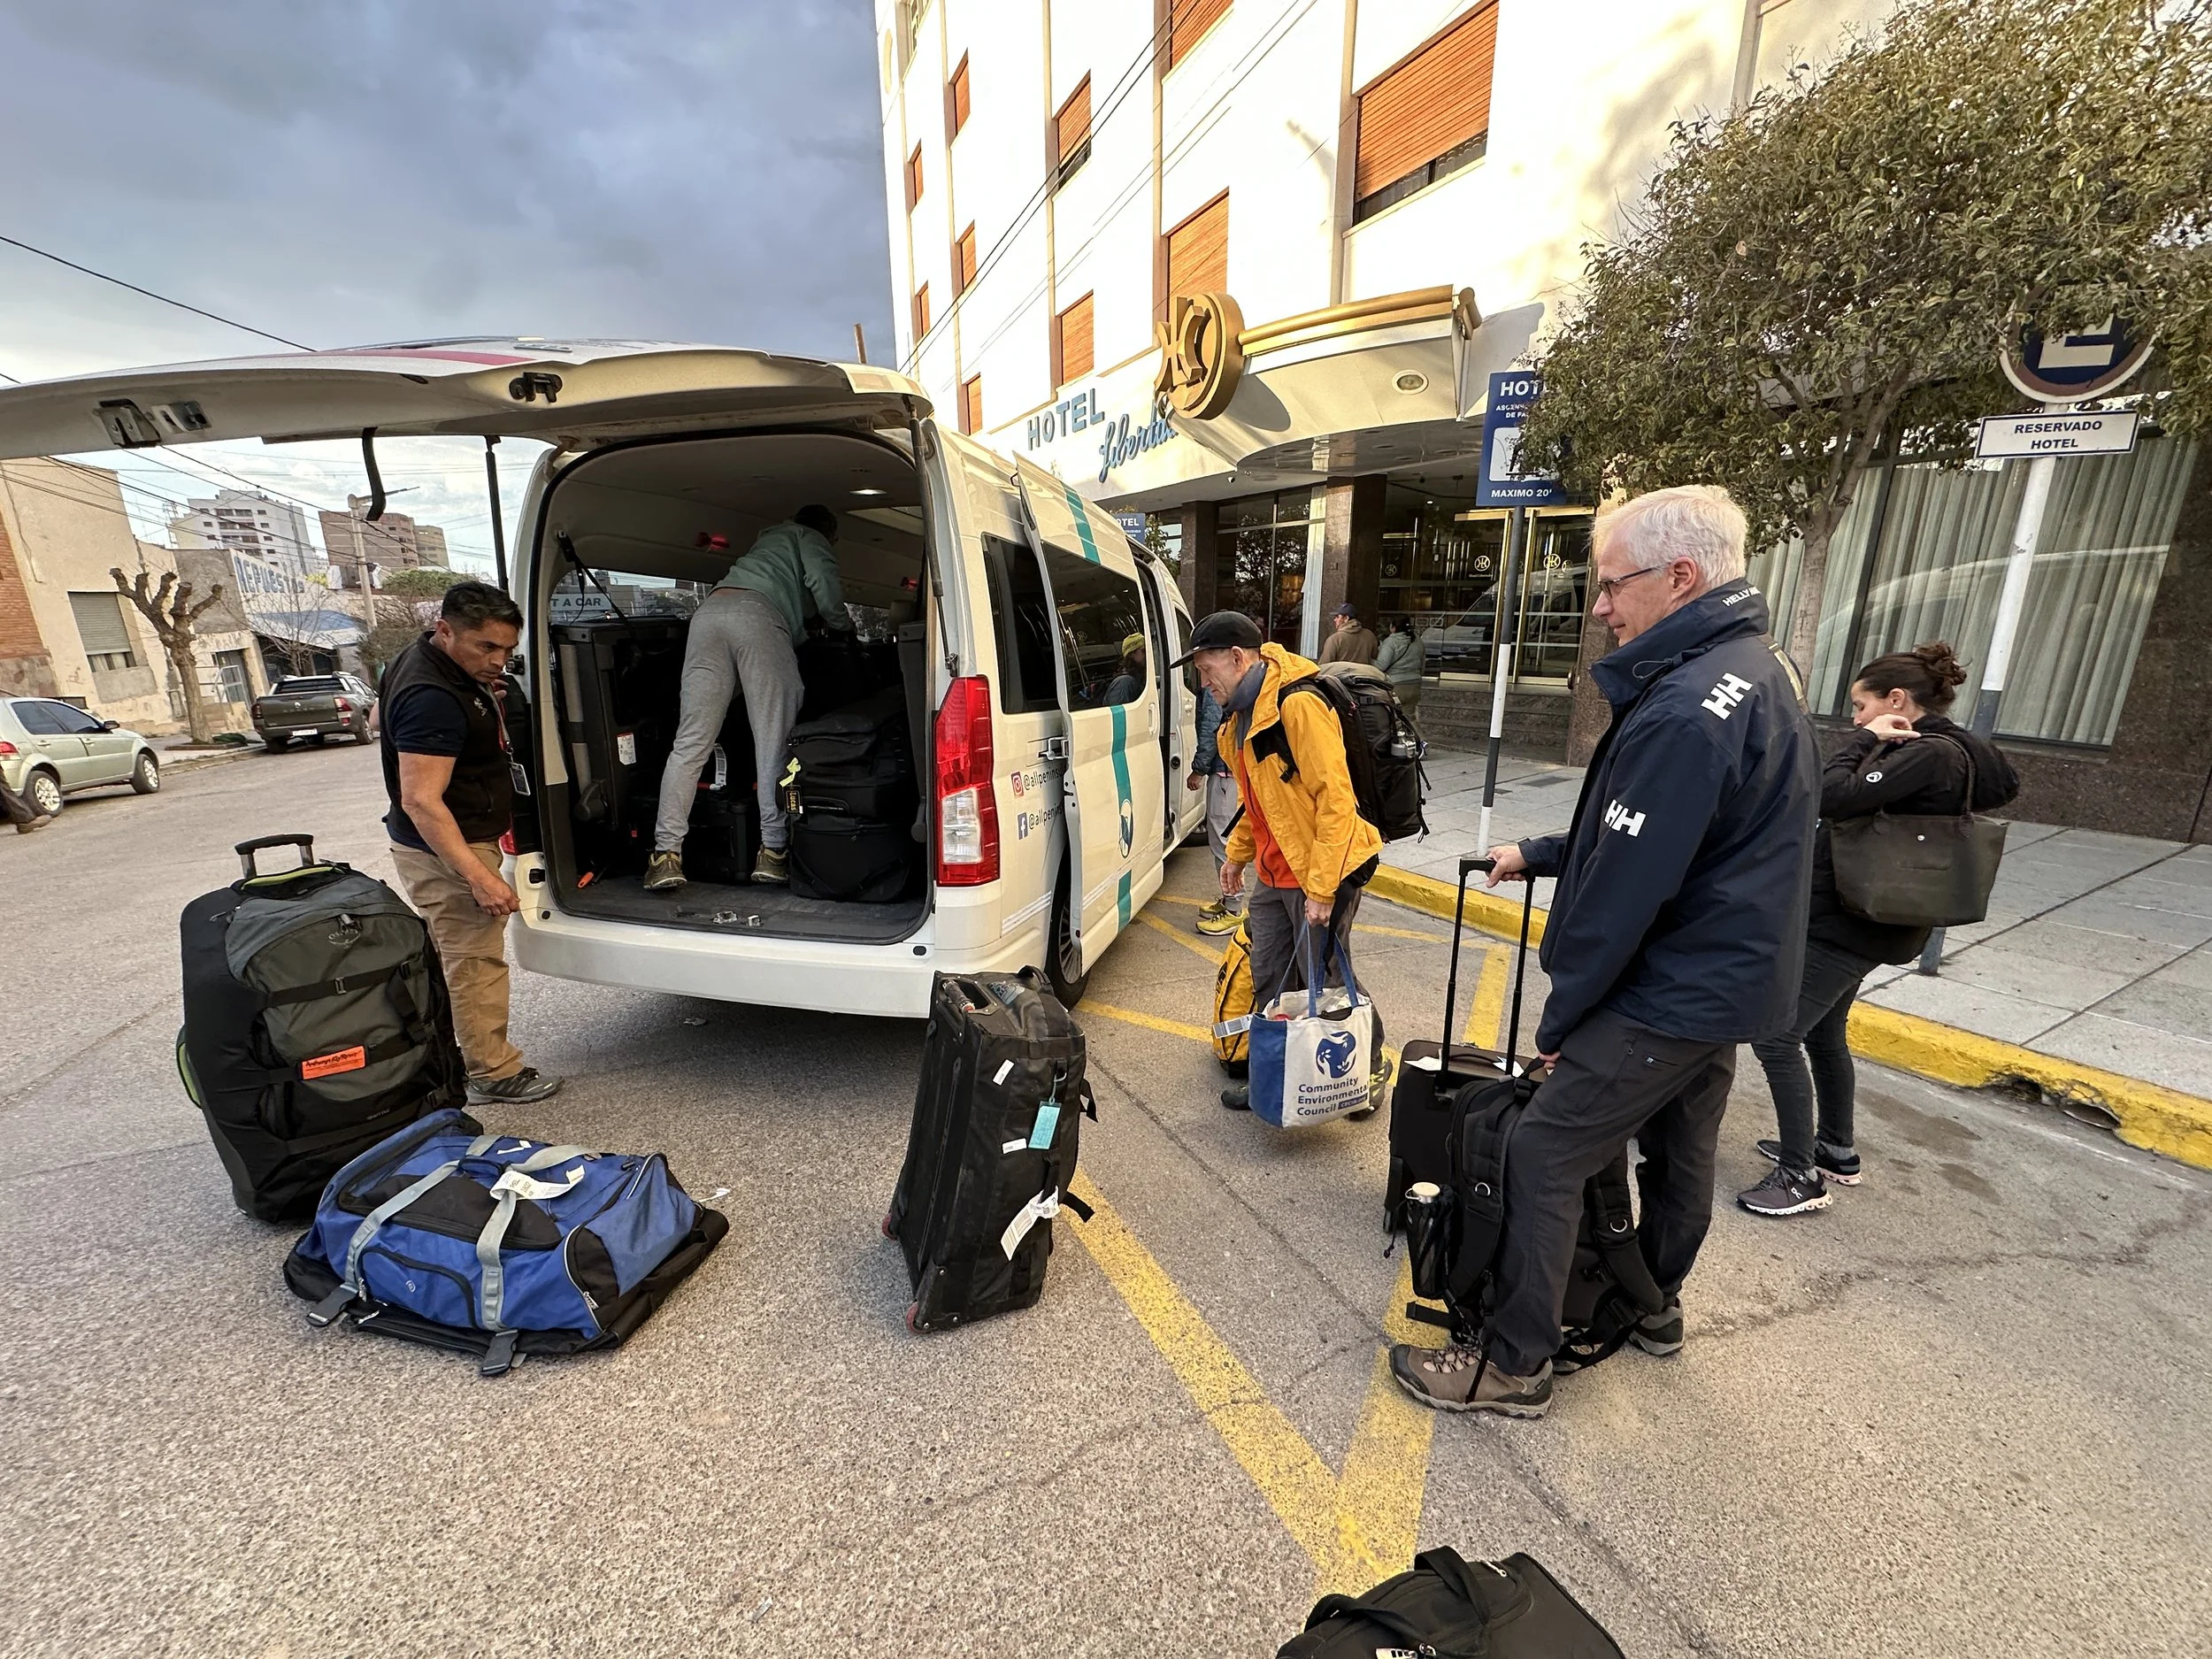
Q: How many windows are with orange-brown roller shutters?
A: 10